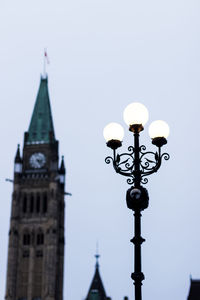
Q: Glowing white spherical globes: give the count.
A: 3